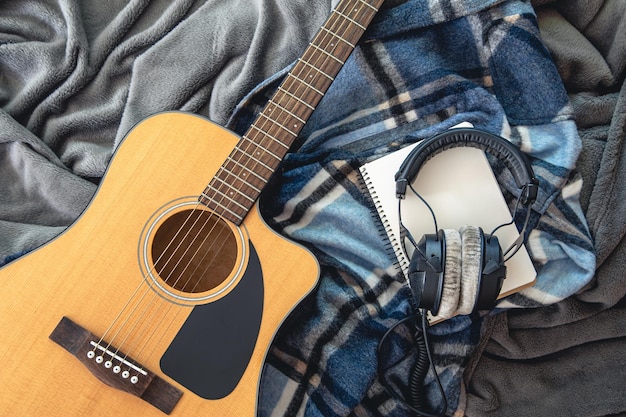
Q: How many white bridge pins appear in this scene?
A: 6